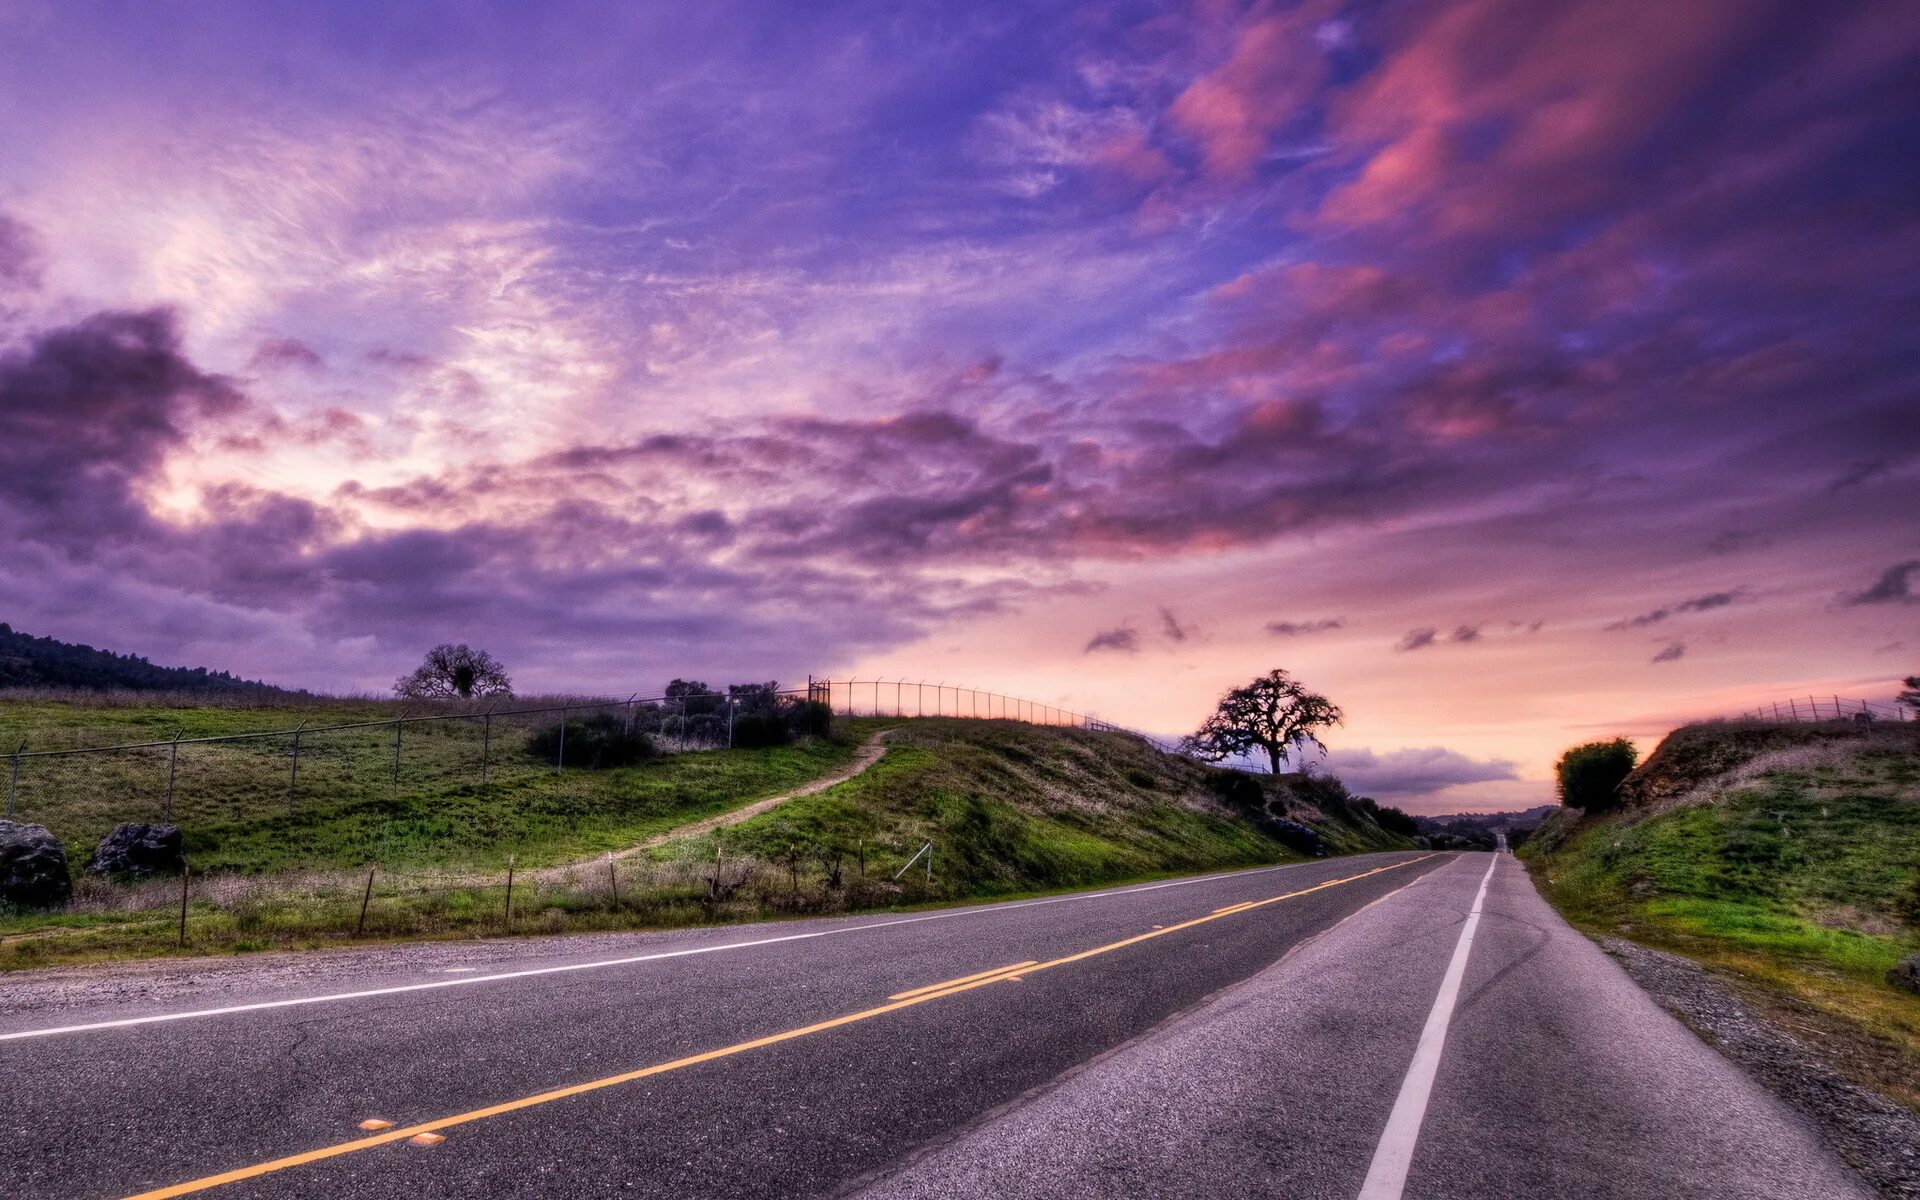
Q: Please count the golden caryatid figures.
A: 0